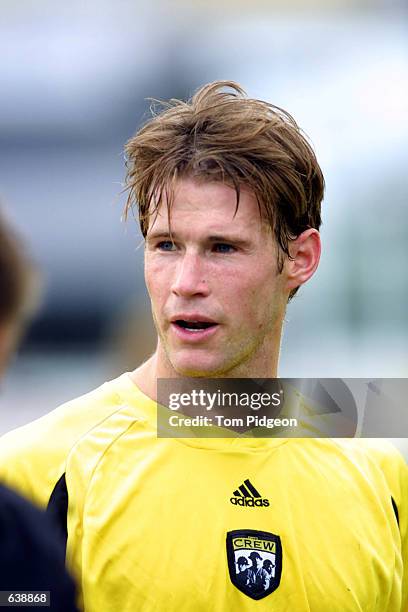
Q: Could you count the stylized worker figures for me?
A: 3